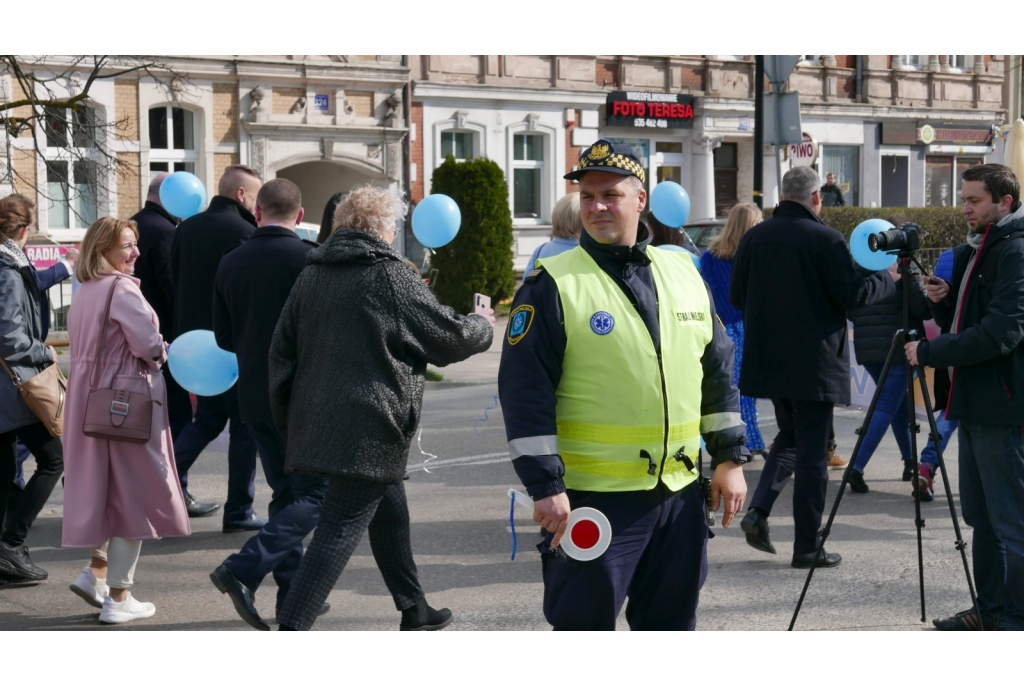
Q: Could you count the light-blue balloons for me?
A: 6